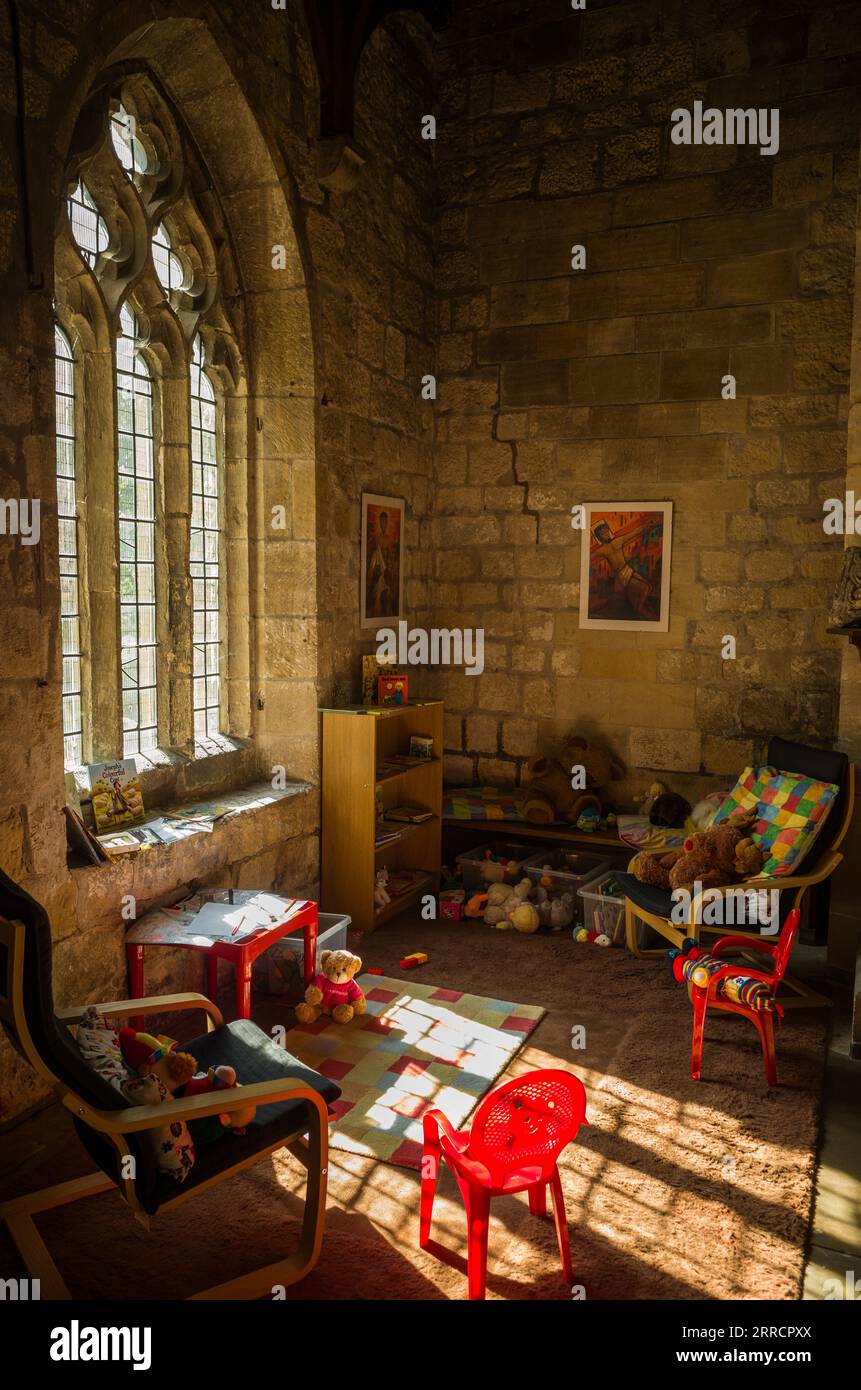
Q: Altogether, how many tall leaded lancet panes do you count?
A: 3